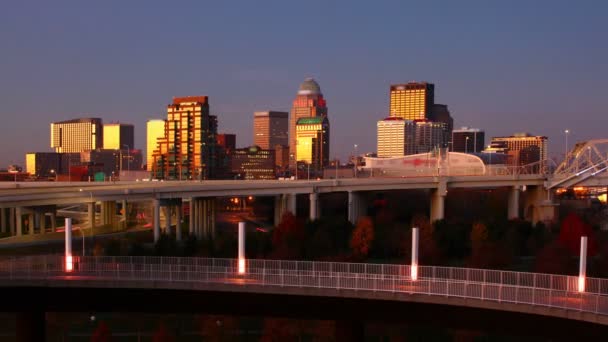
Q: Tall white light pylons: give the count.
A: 4